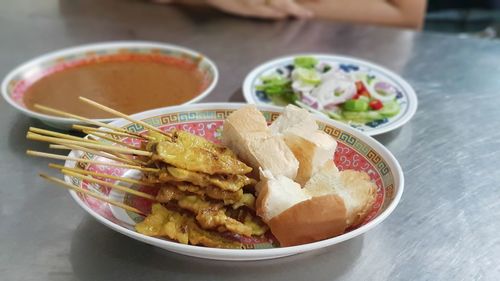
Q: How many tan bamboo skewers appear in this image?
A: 12